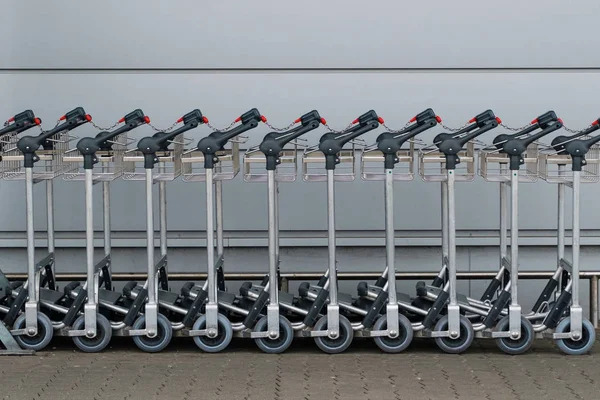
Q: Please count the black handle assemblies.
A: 11